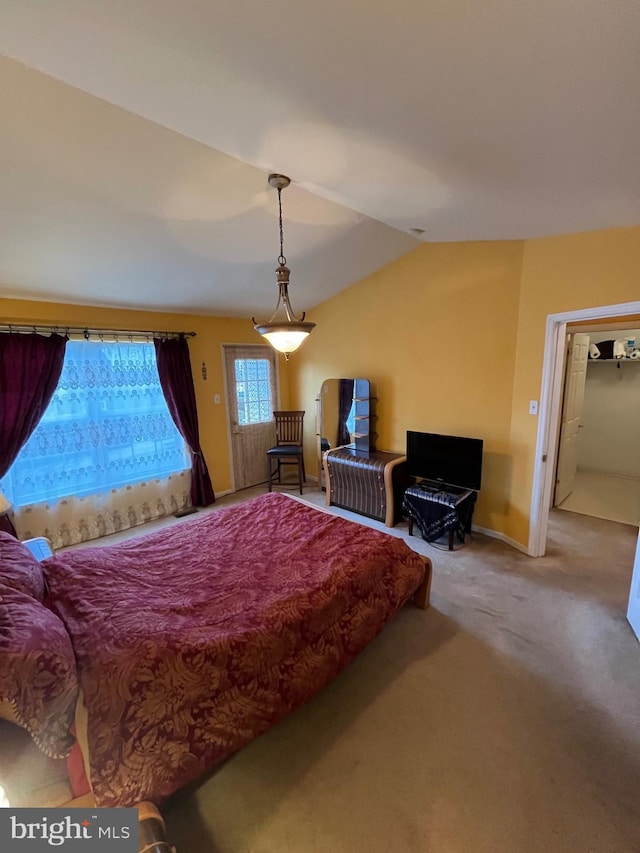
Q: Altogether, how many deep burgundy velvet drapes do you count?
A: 2